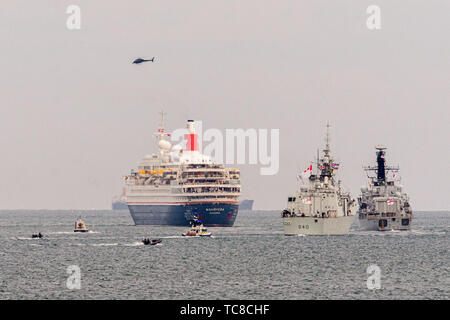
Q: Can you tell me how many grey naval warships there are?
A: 2